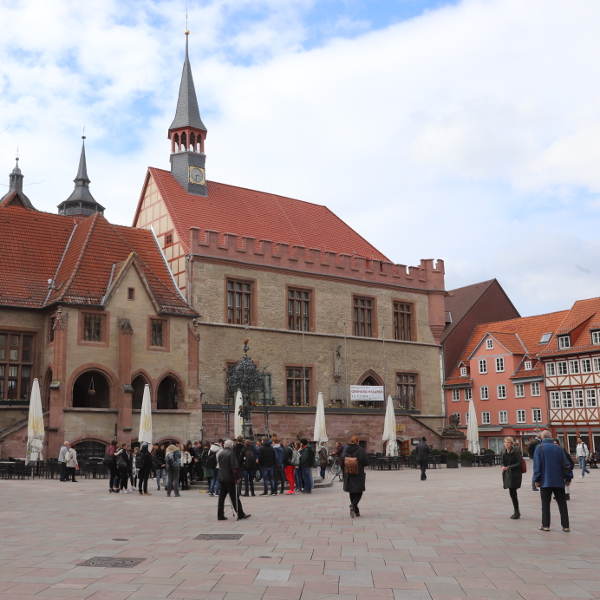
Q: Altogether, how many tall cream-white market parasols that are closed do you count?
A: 6